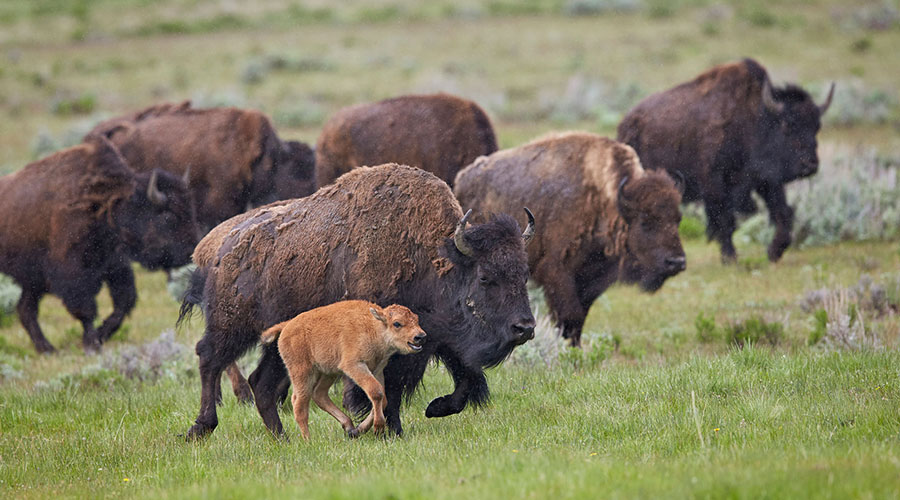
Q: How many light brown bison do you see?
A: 1